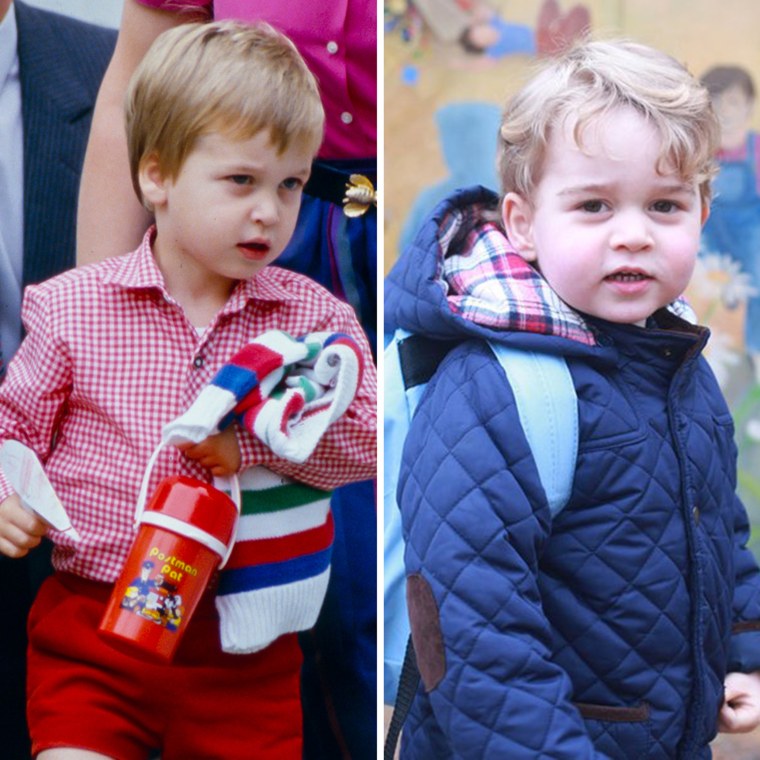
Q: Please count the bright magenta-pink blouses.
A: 1